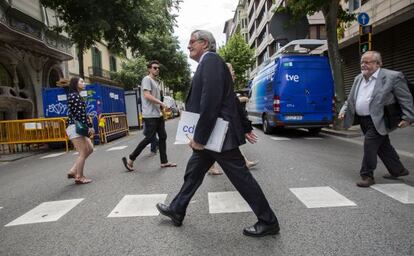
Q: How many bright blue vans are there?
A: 1